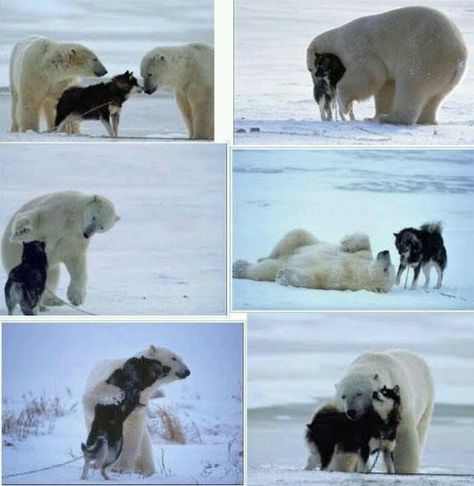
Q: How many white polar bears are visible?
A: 7